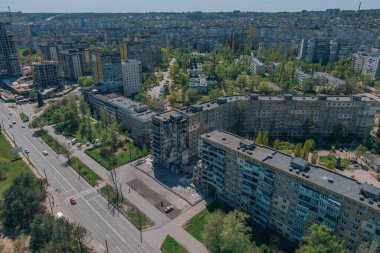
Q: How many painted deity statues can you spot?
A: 0